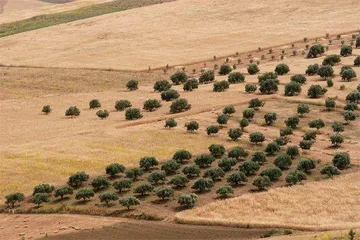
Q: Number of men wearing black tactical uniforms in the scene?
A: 0